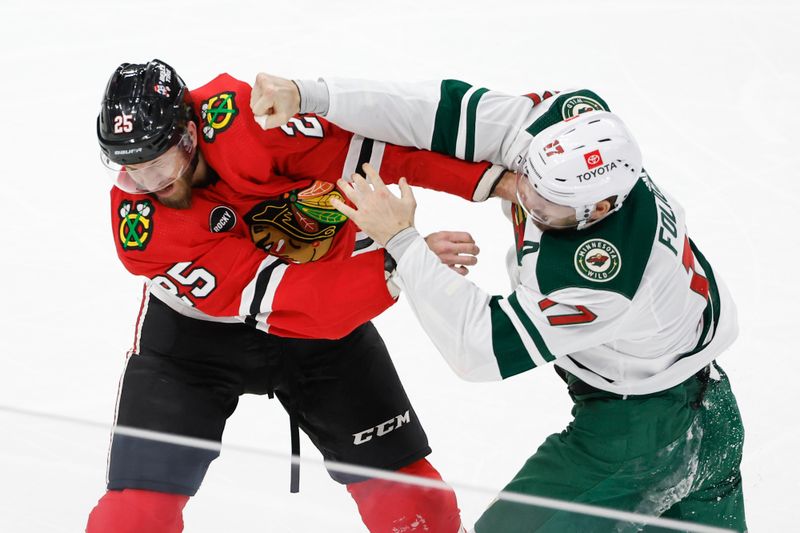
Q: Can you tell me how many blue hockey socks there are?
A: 0